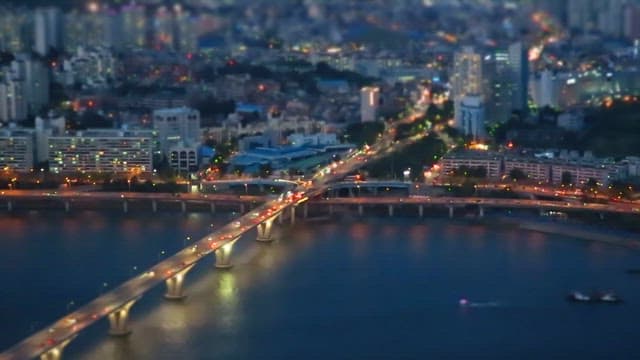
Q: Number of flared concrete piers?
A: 5